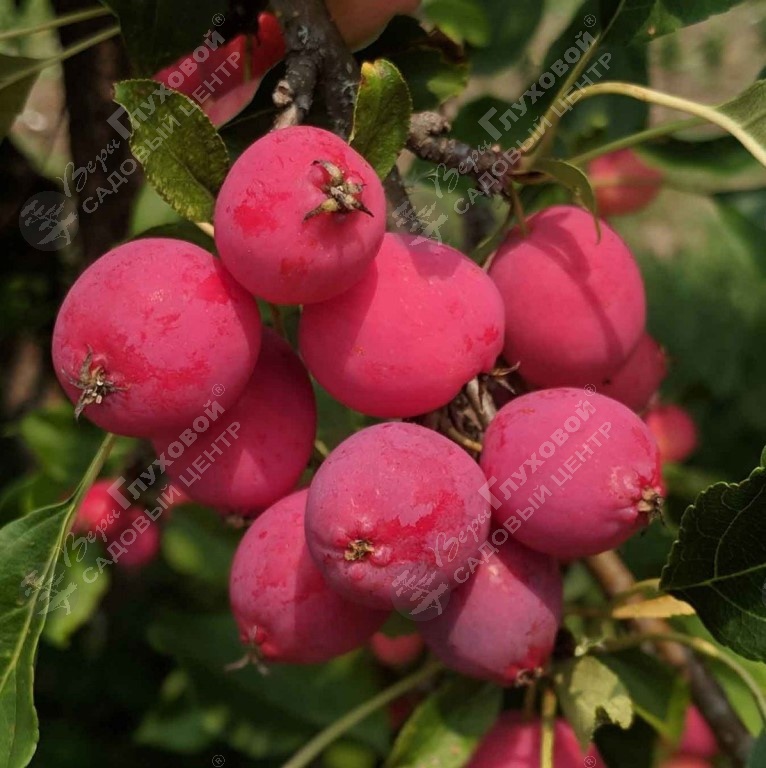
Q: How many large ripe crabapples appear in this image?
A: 9